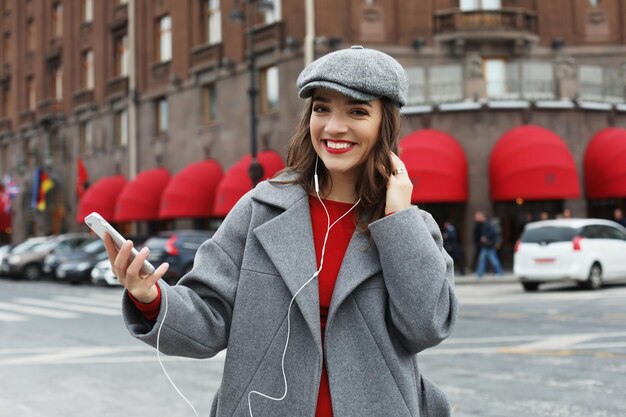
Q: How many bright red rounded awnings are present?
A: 7